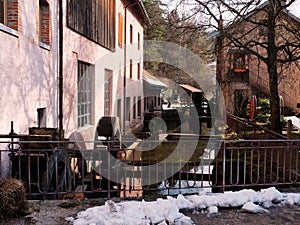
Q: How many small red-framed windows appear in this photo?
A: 4